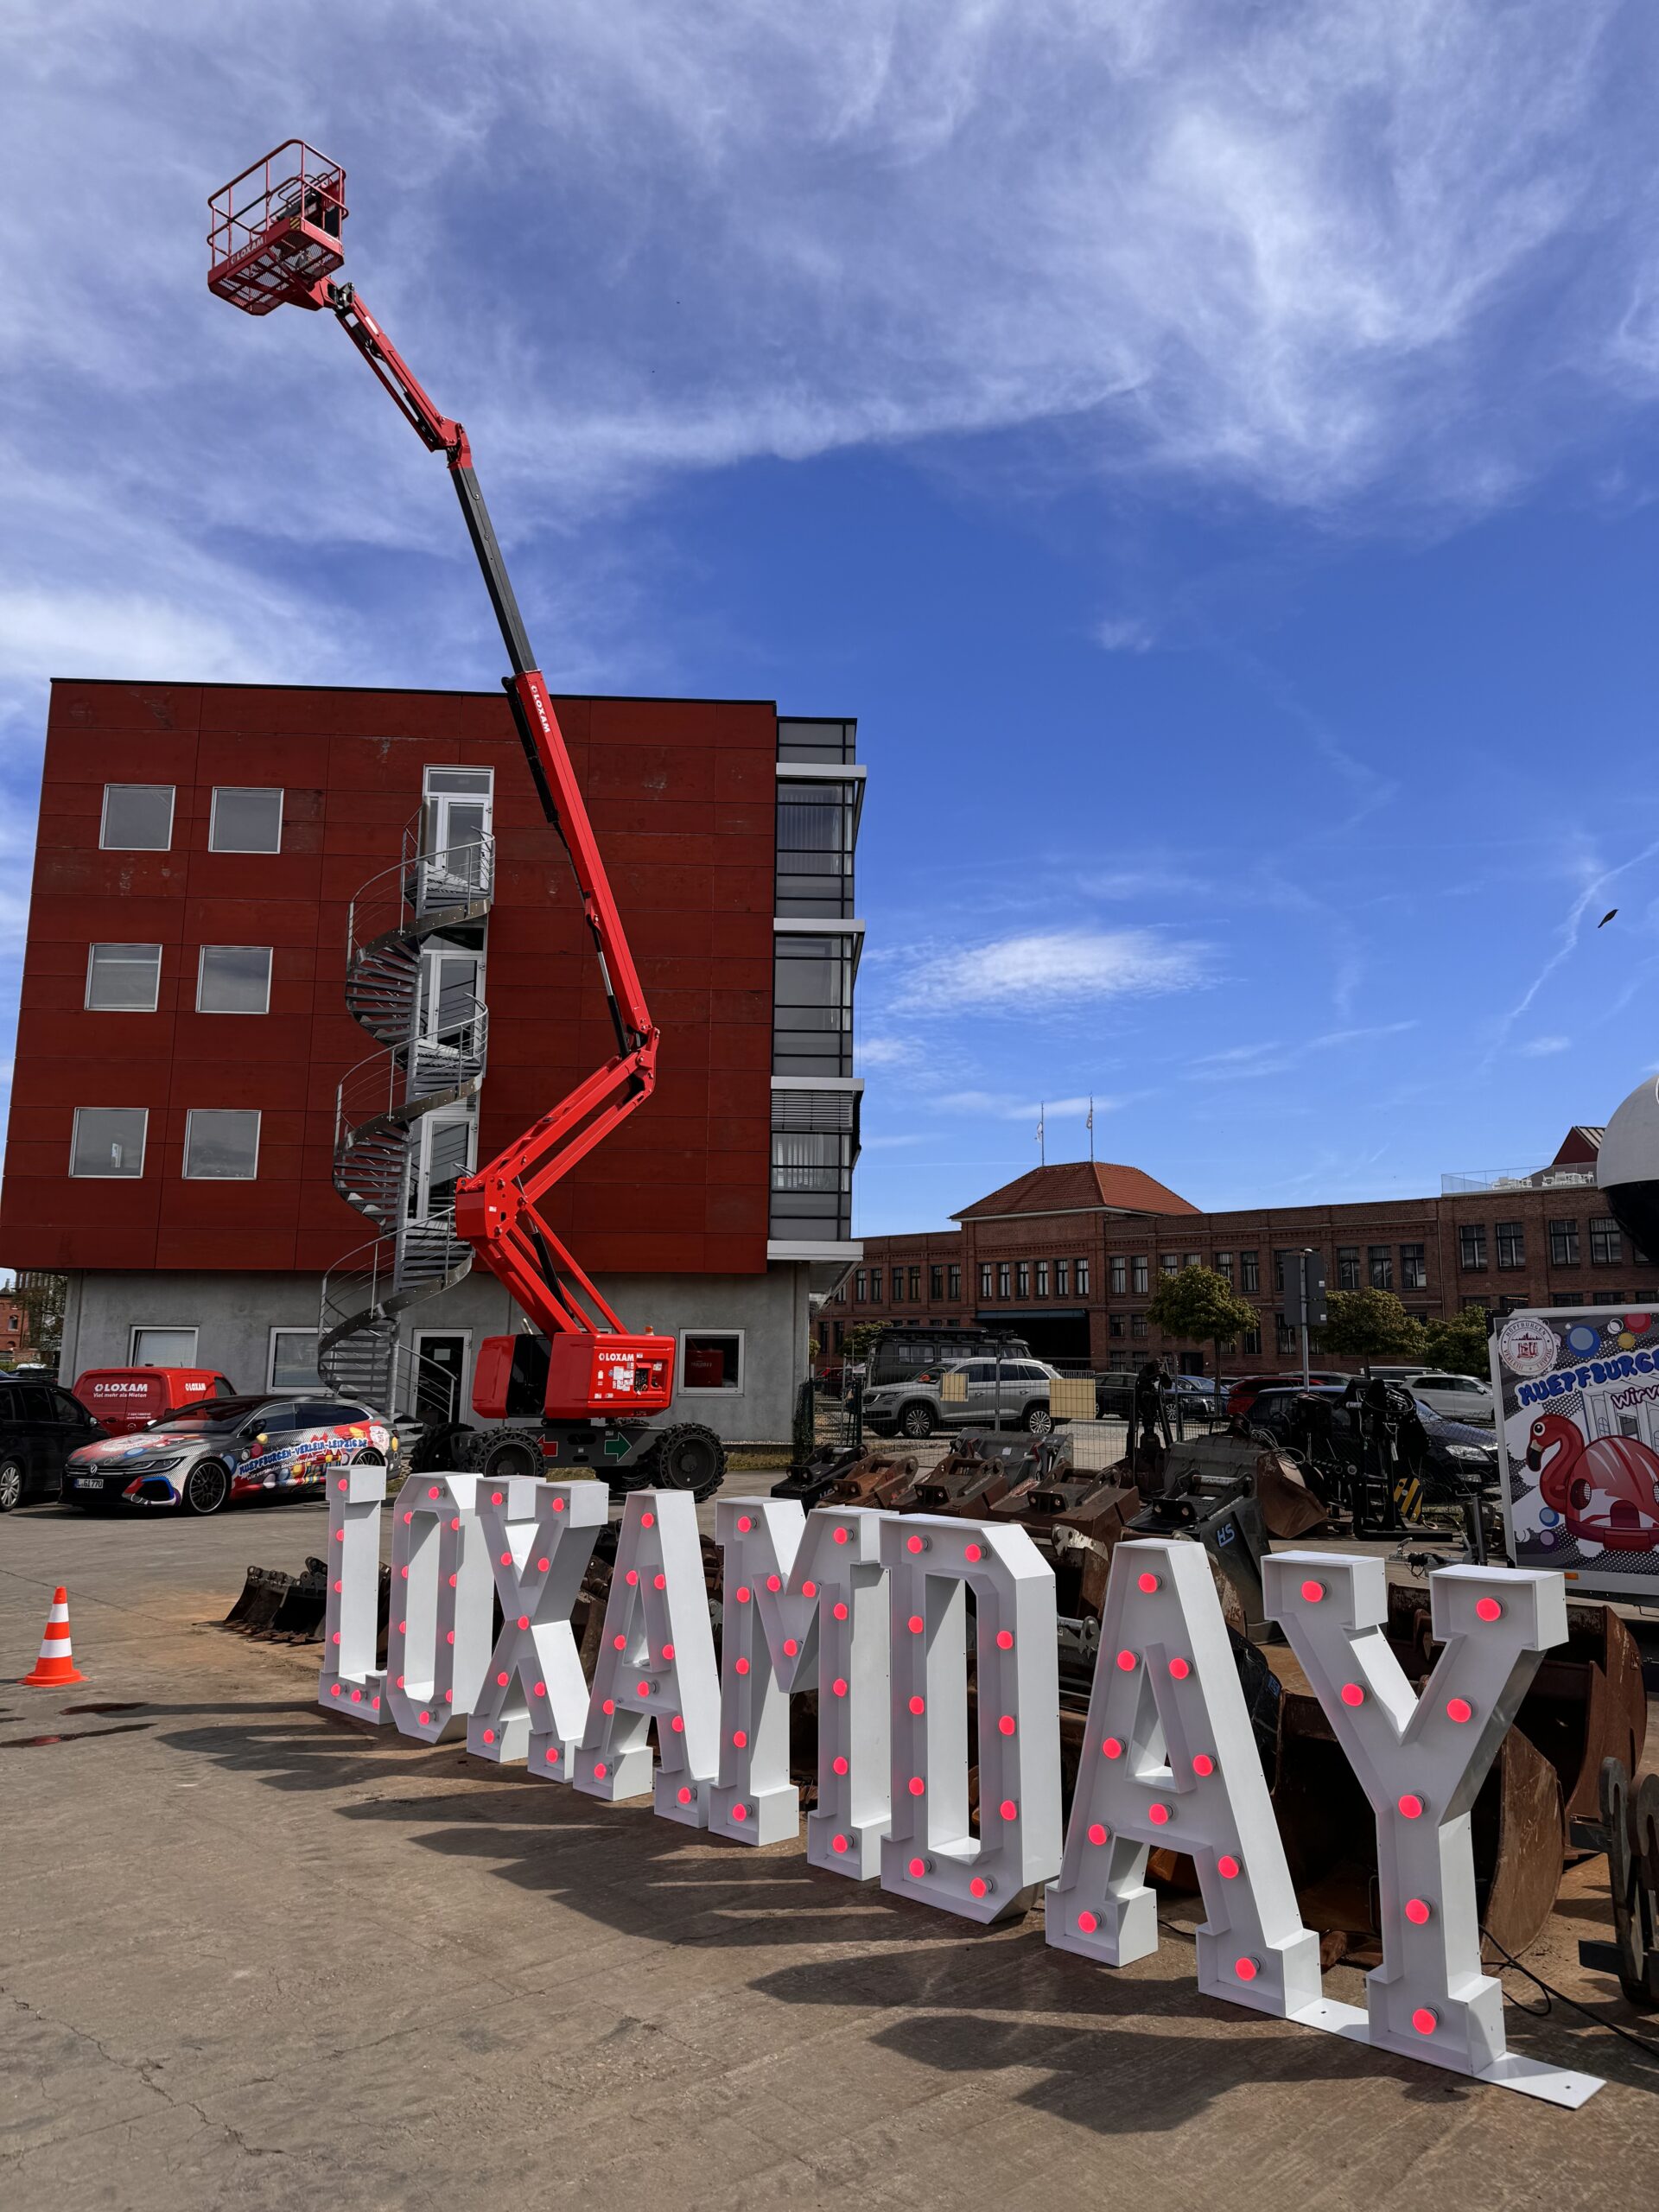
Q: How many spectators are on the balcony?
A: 0